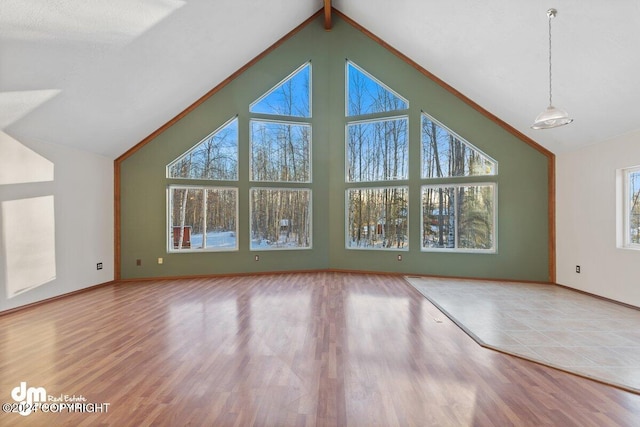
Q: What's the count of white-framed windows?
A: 11